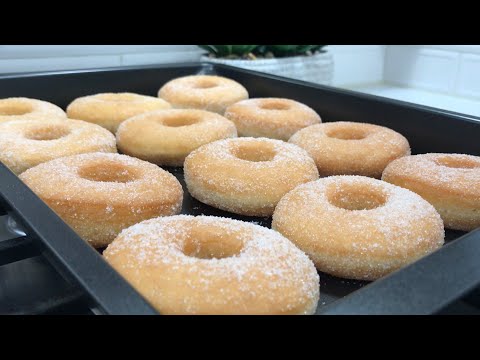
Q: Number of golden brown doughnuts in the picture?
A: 12